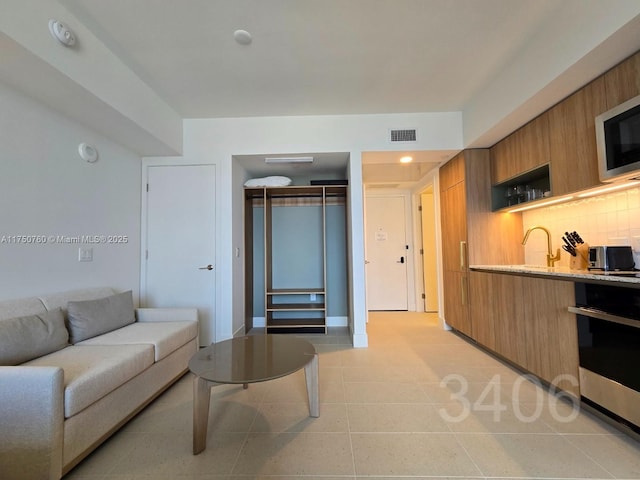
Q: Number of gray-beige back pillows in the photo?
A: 2